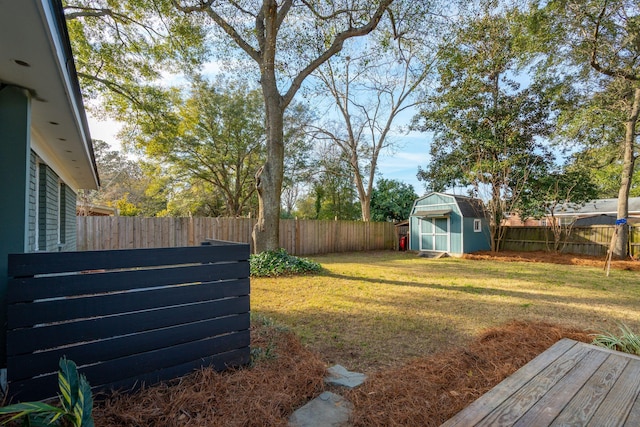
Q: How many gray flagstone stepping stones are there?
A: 2